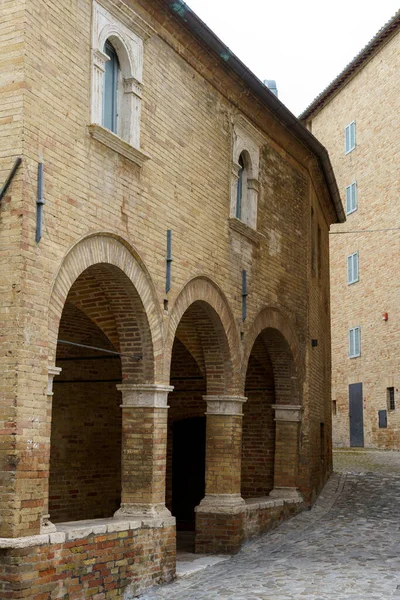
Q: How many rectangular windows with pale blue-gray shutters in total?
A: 4